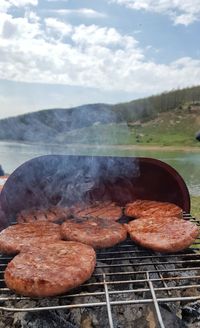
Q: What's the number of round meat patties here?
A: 7